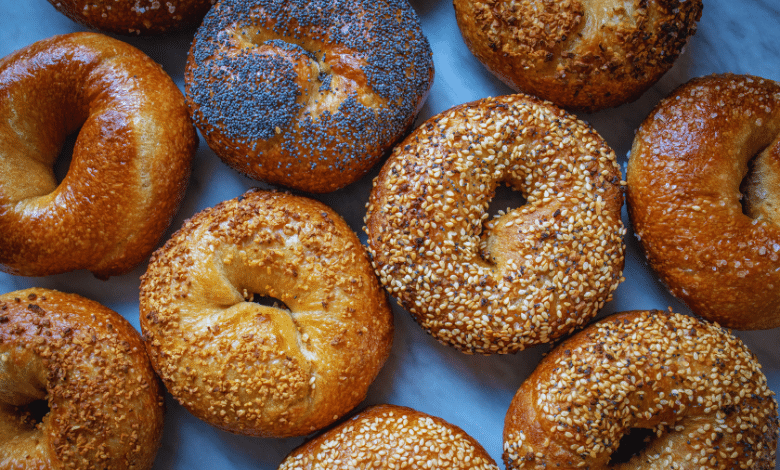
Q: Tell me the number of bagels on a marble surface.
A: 10